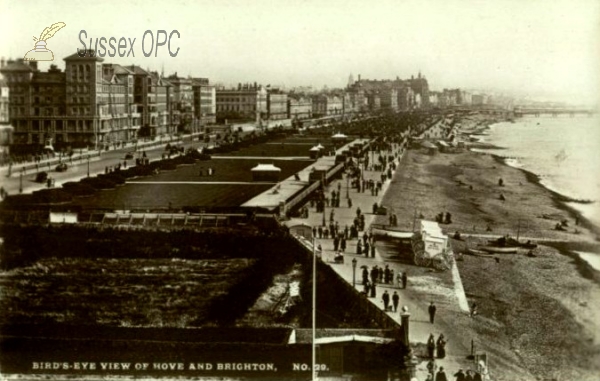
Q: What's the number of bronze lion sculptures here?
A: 0